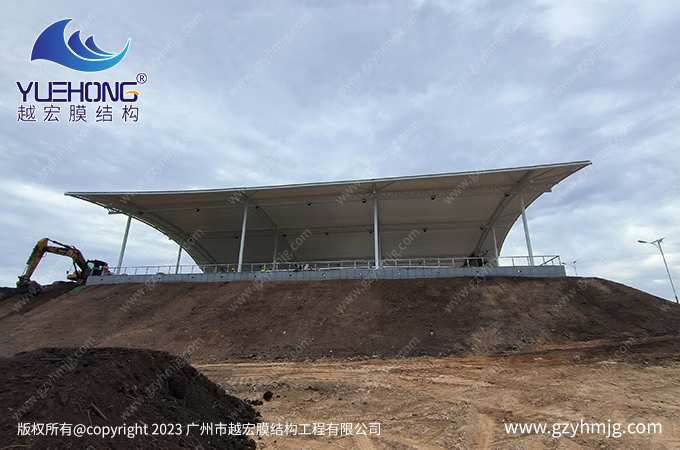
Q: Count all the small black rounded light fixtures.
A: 14